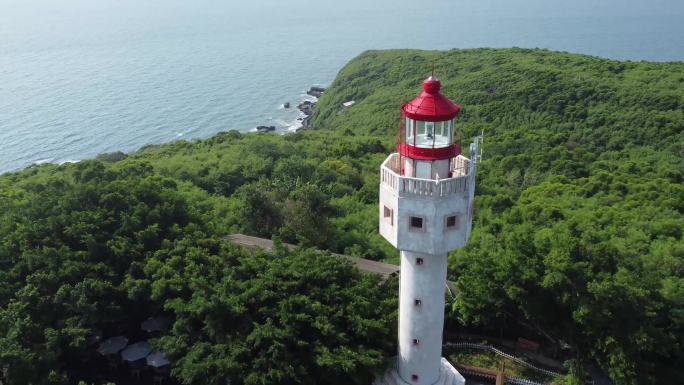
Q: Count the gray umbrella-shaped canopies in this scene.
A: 4